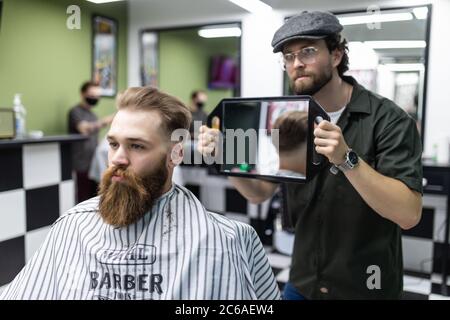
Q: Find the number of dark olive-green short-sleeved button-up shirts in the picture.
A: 1